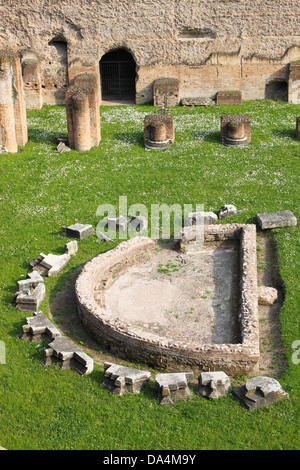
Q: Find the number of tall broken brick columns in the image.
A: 2